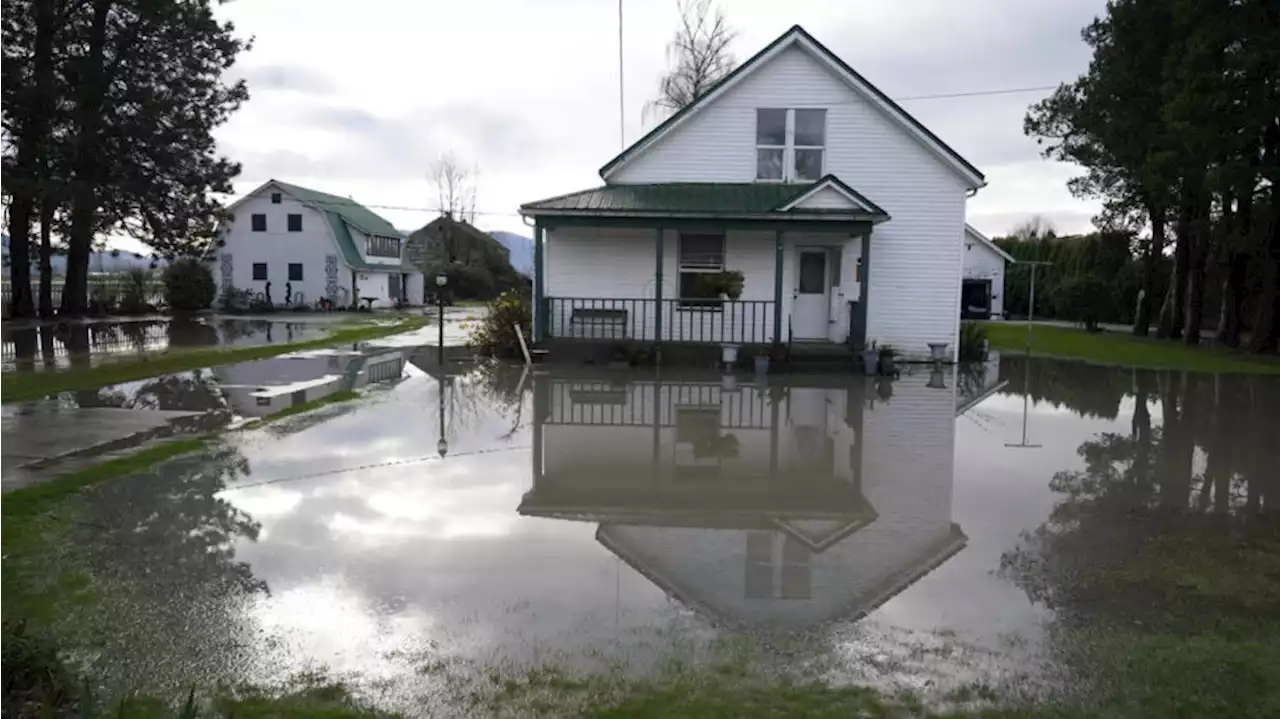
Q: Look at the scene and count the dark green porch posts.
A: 4